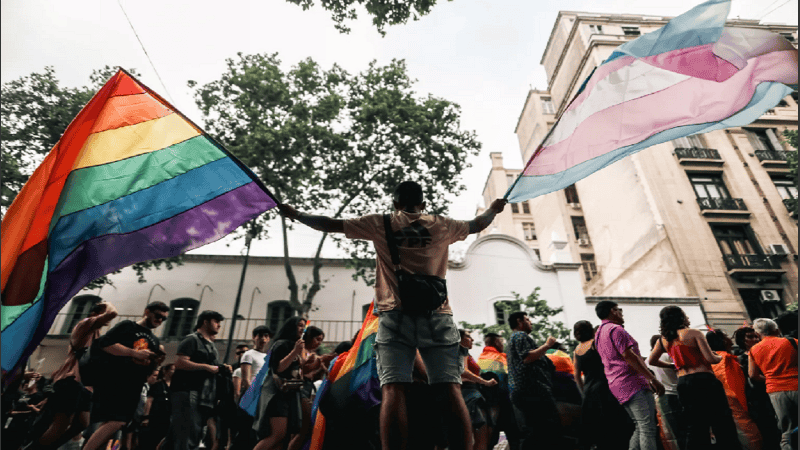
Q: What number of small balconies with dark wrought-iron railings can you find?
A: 5